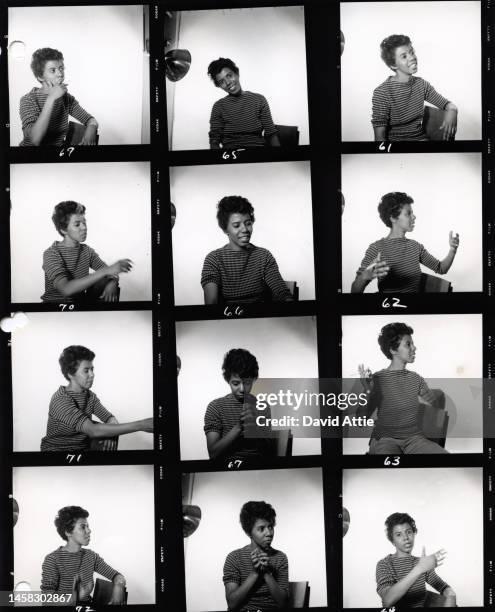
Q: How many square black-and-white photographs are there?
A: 12